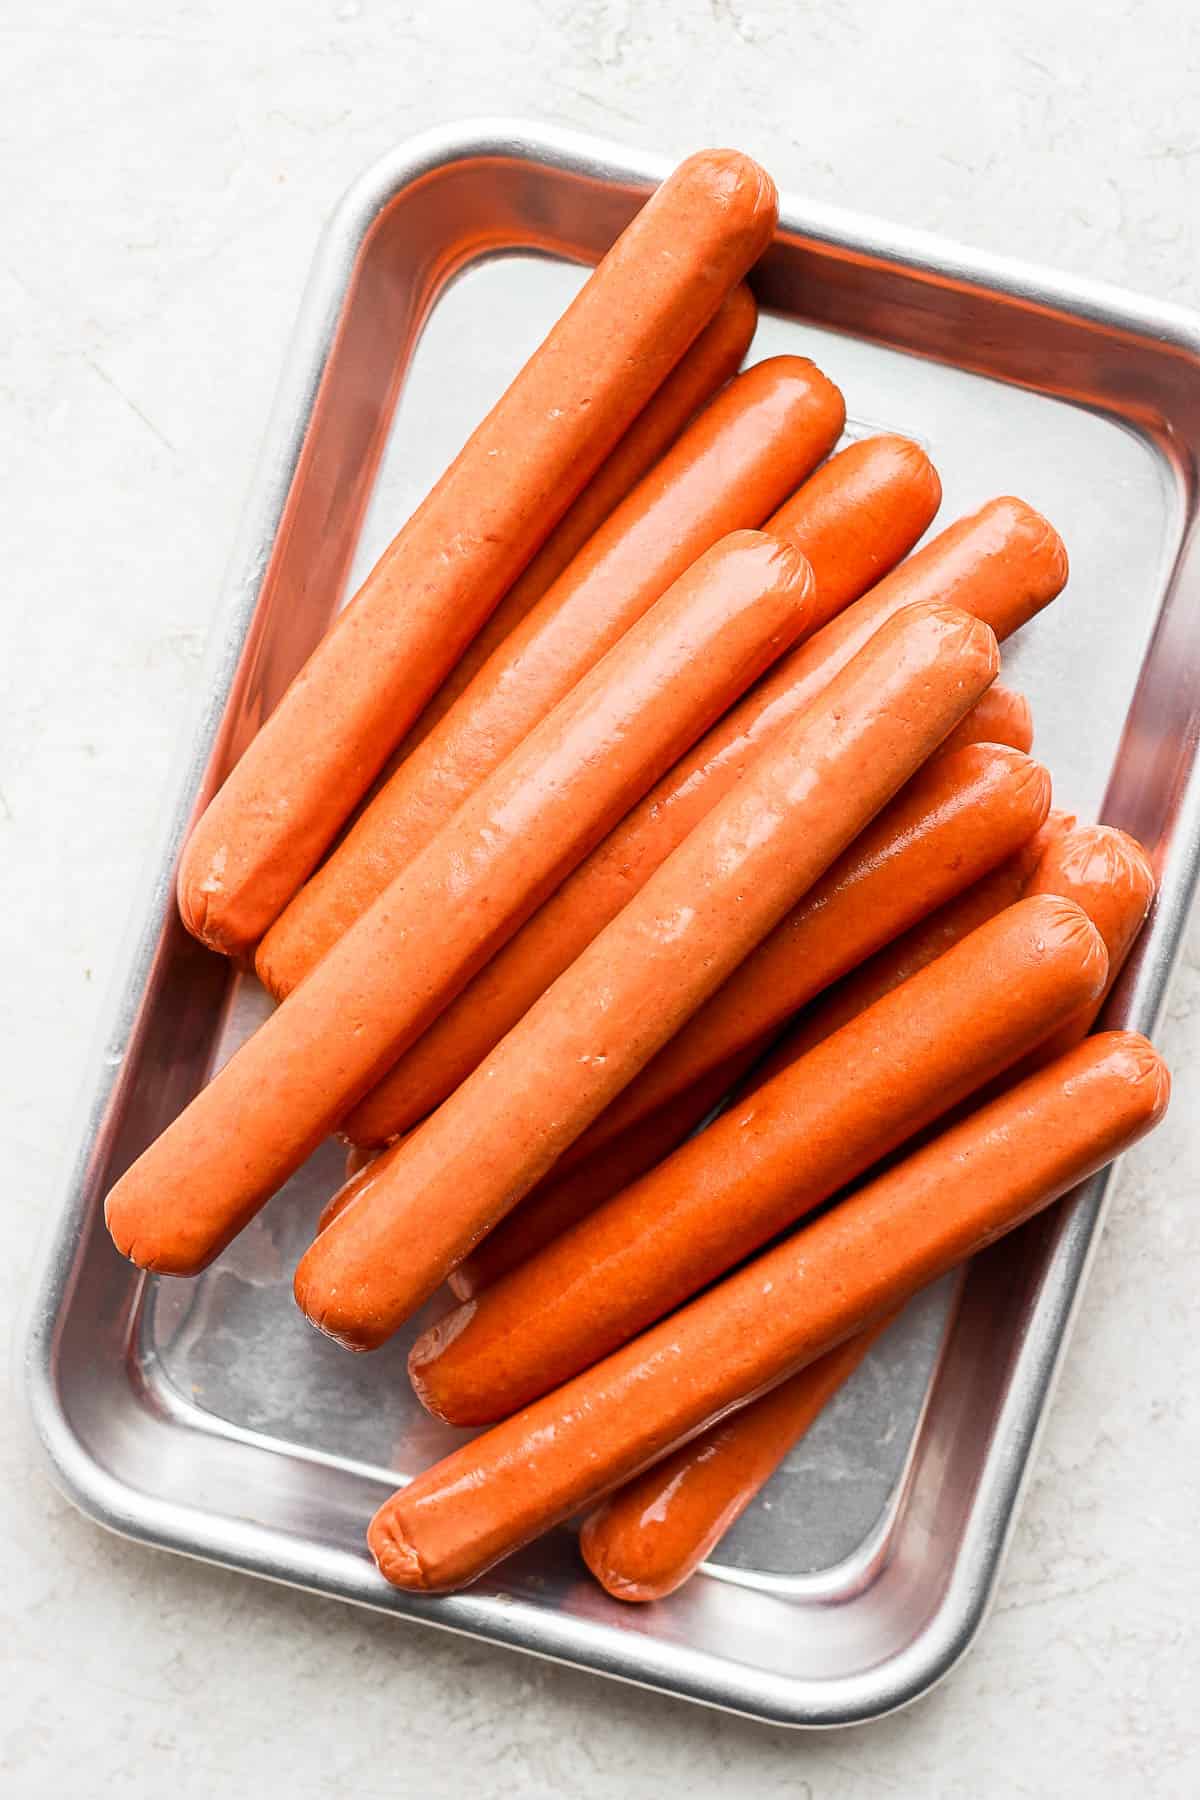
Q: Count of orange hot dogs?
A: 13